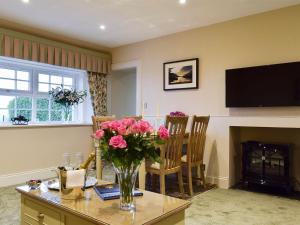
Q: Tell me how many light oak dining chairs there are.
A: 4